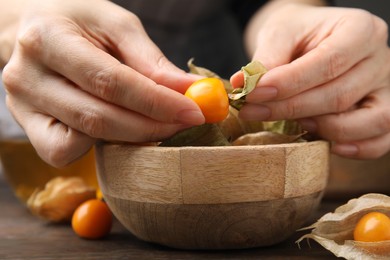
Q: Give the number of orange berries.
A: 3